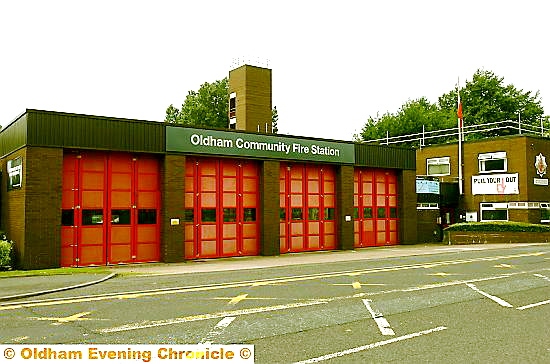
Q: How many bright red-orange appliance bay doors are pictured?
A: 4